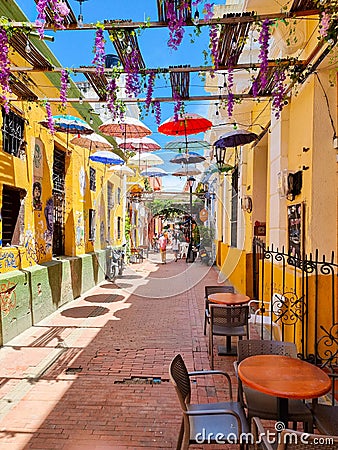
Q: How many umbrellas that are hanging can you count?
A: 14